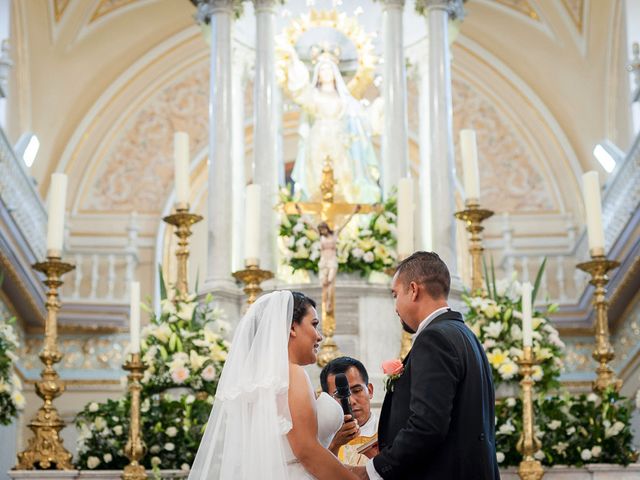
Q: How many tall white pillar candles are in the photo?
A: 8